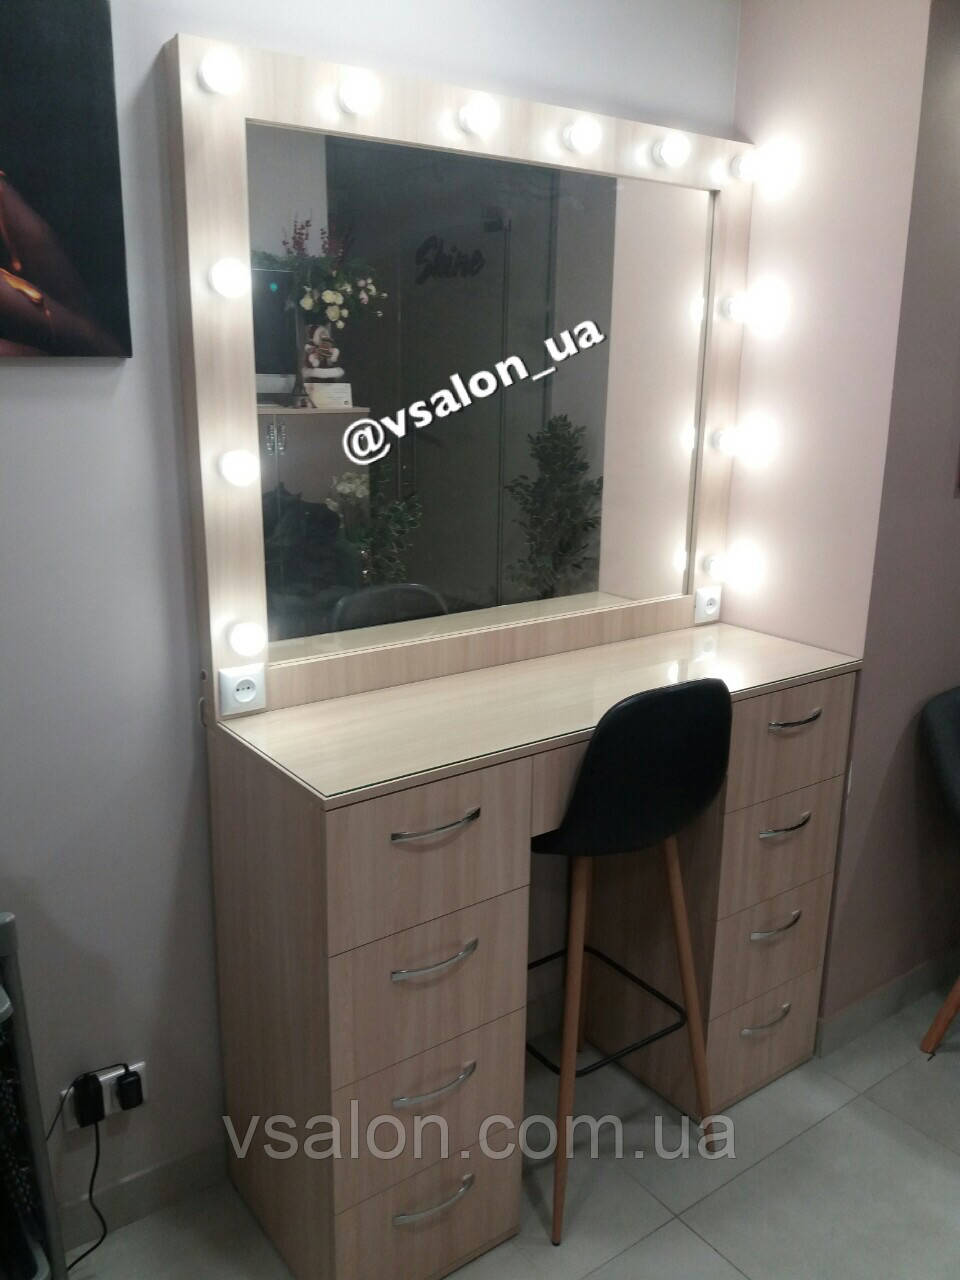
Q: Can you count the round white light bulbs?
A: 12